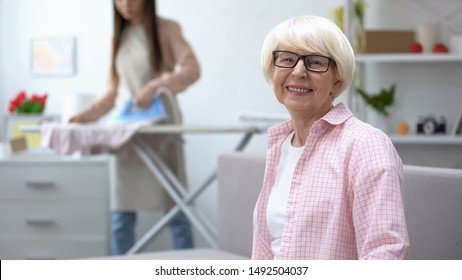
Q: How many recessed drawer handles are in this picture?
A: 3